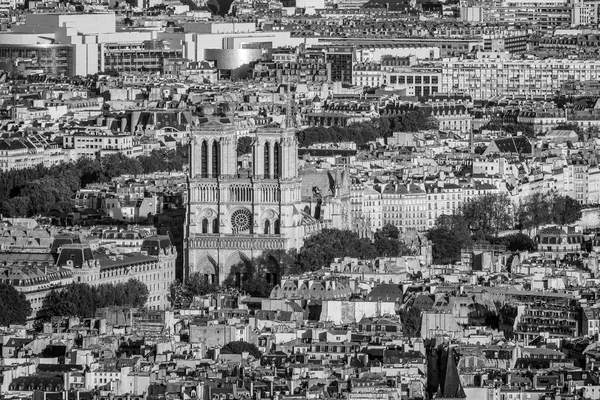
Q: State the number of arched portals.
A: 3